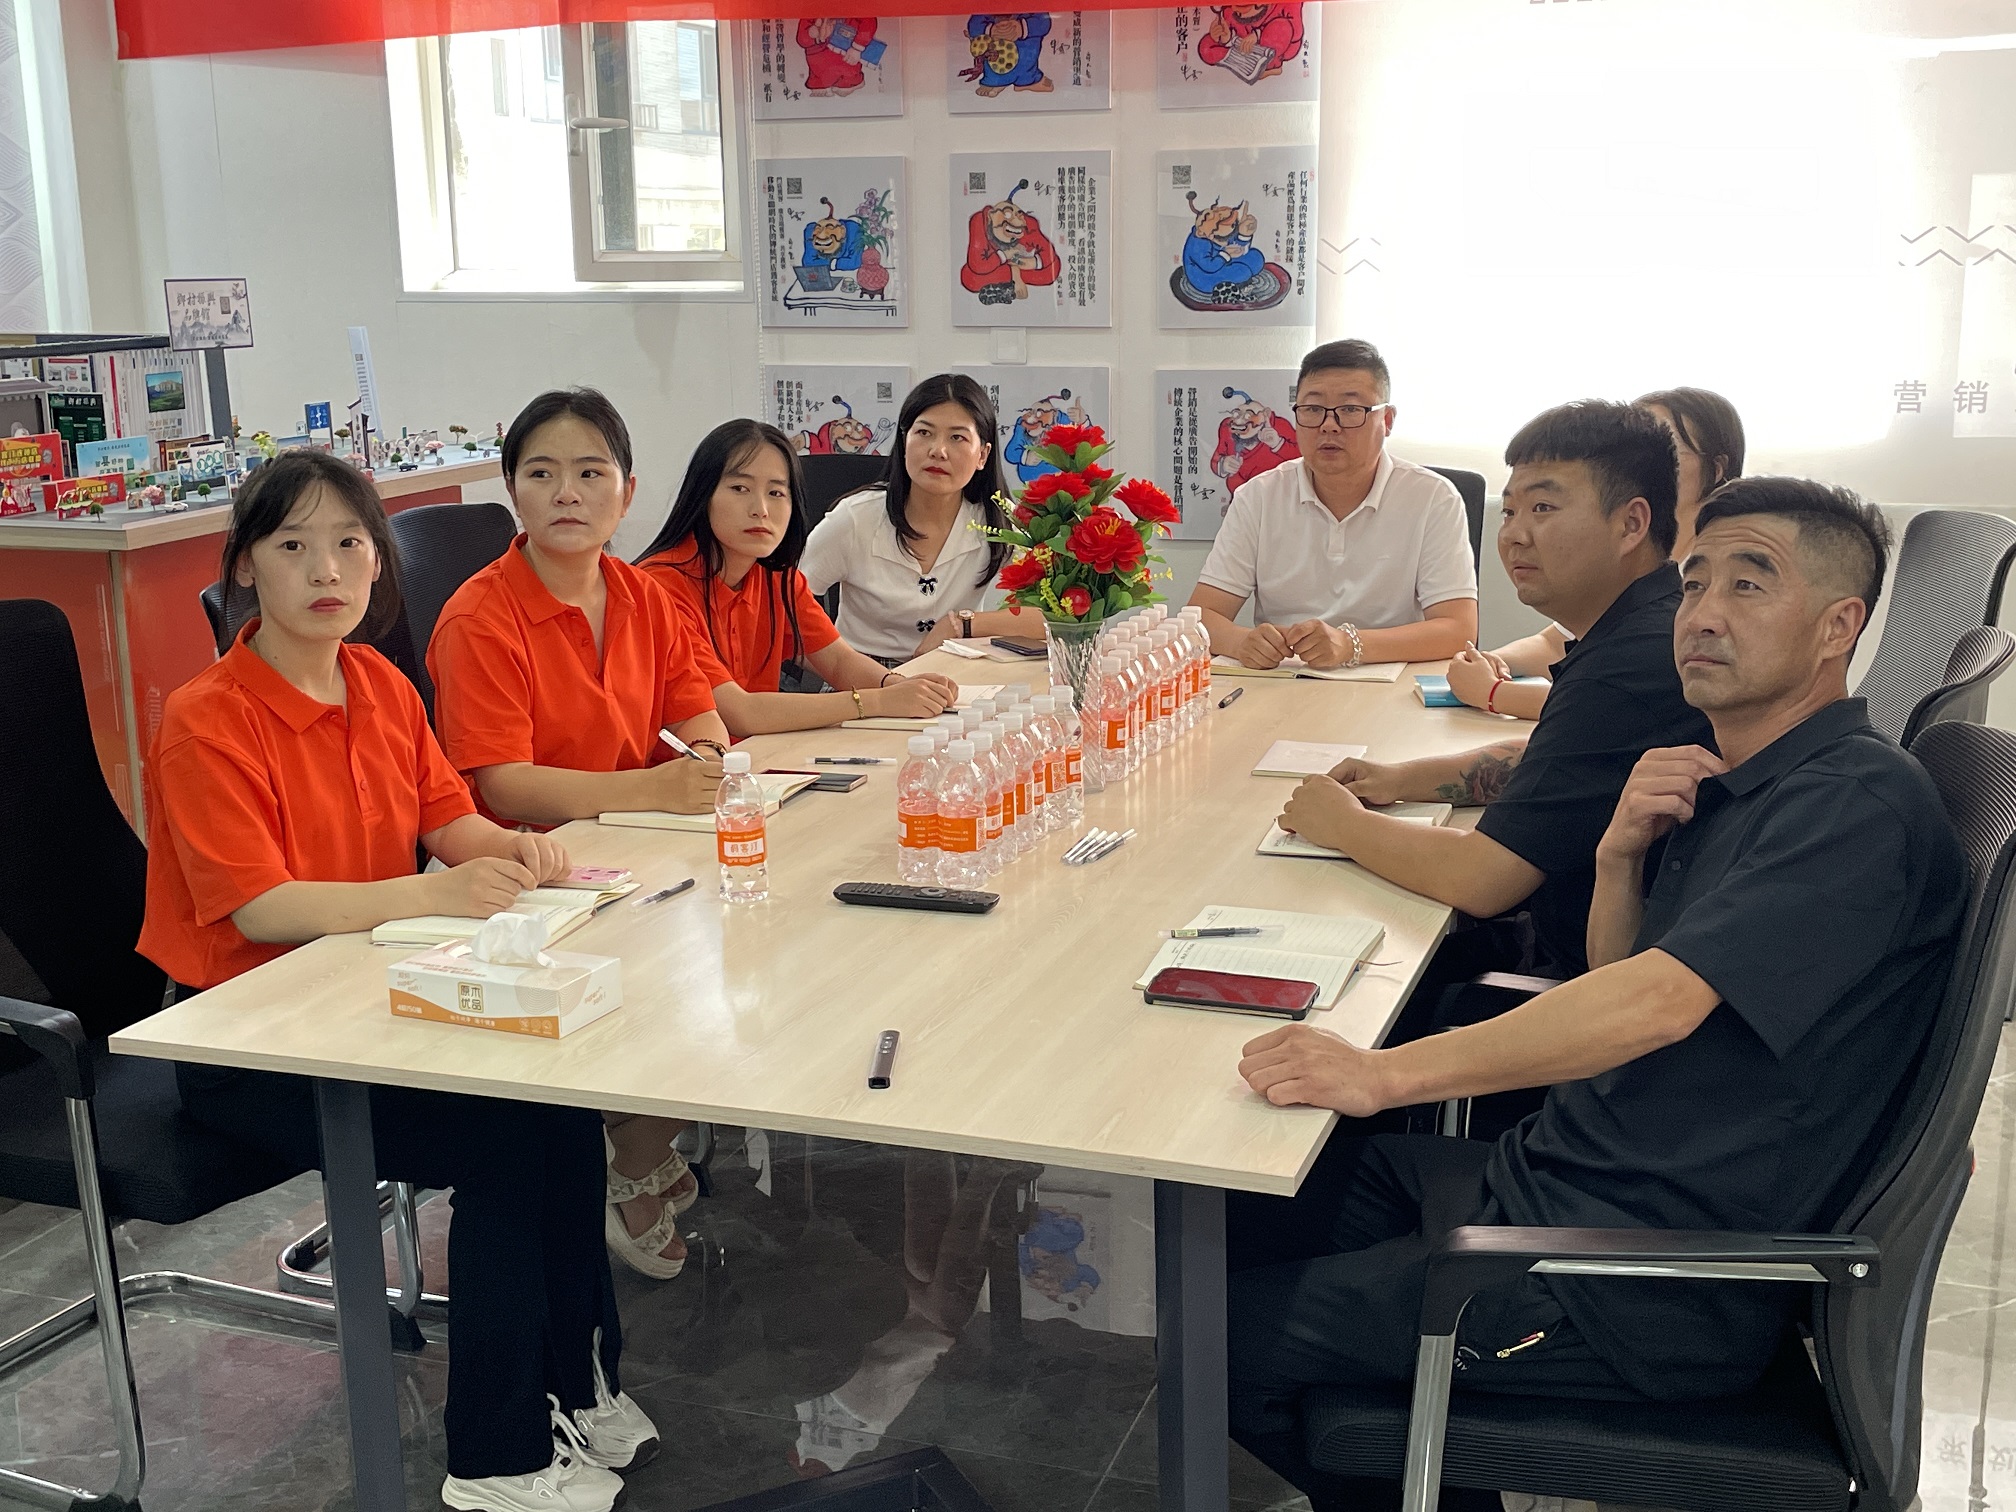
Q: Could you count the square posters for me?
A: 9